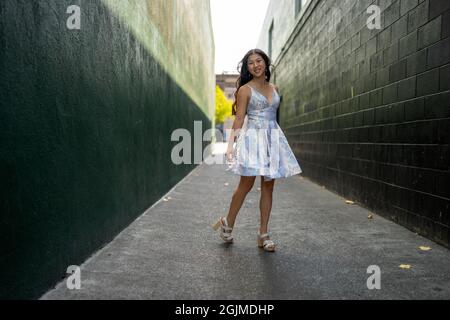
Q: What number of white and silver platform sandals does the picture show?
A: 2